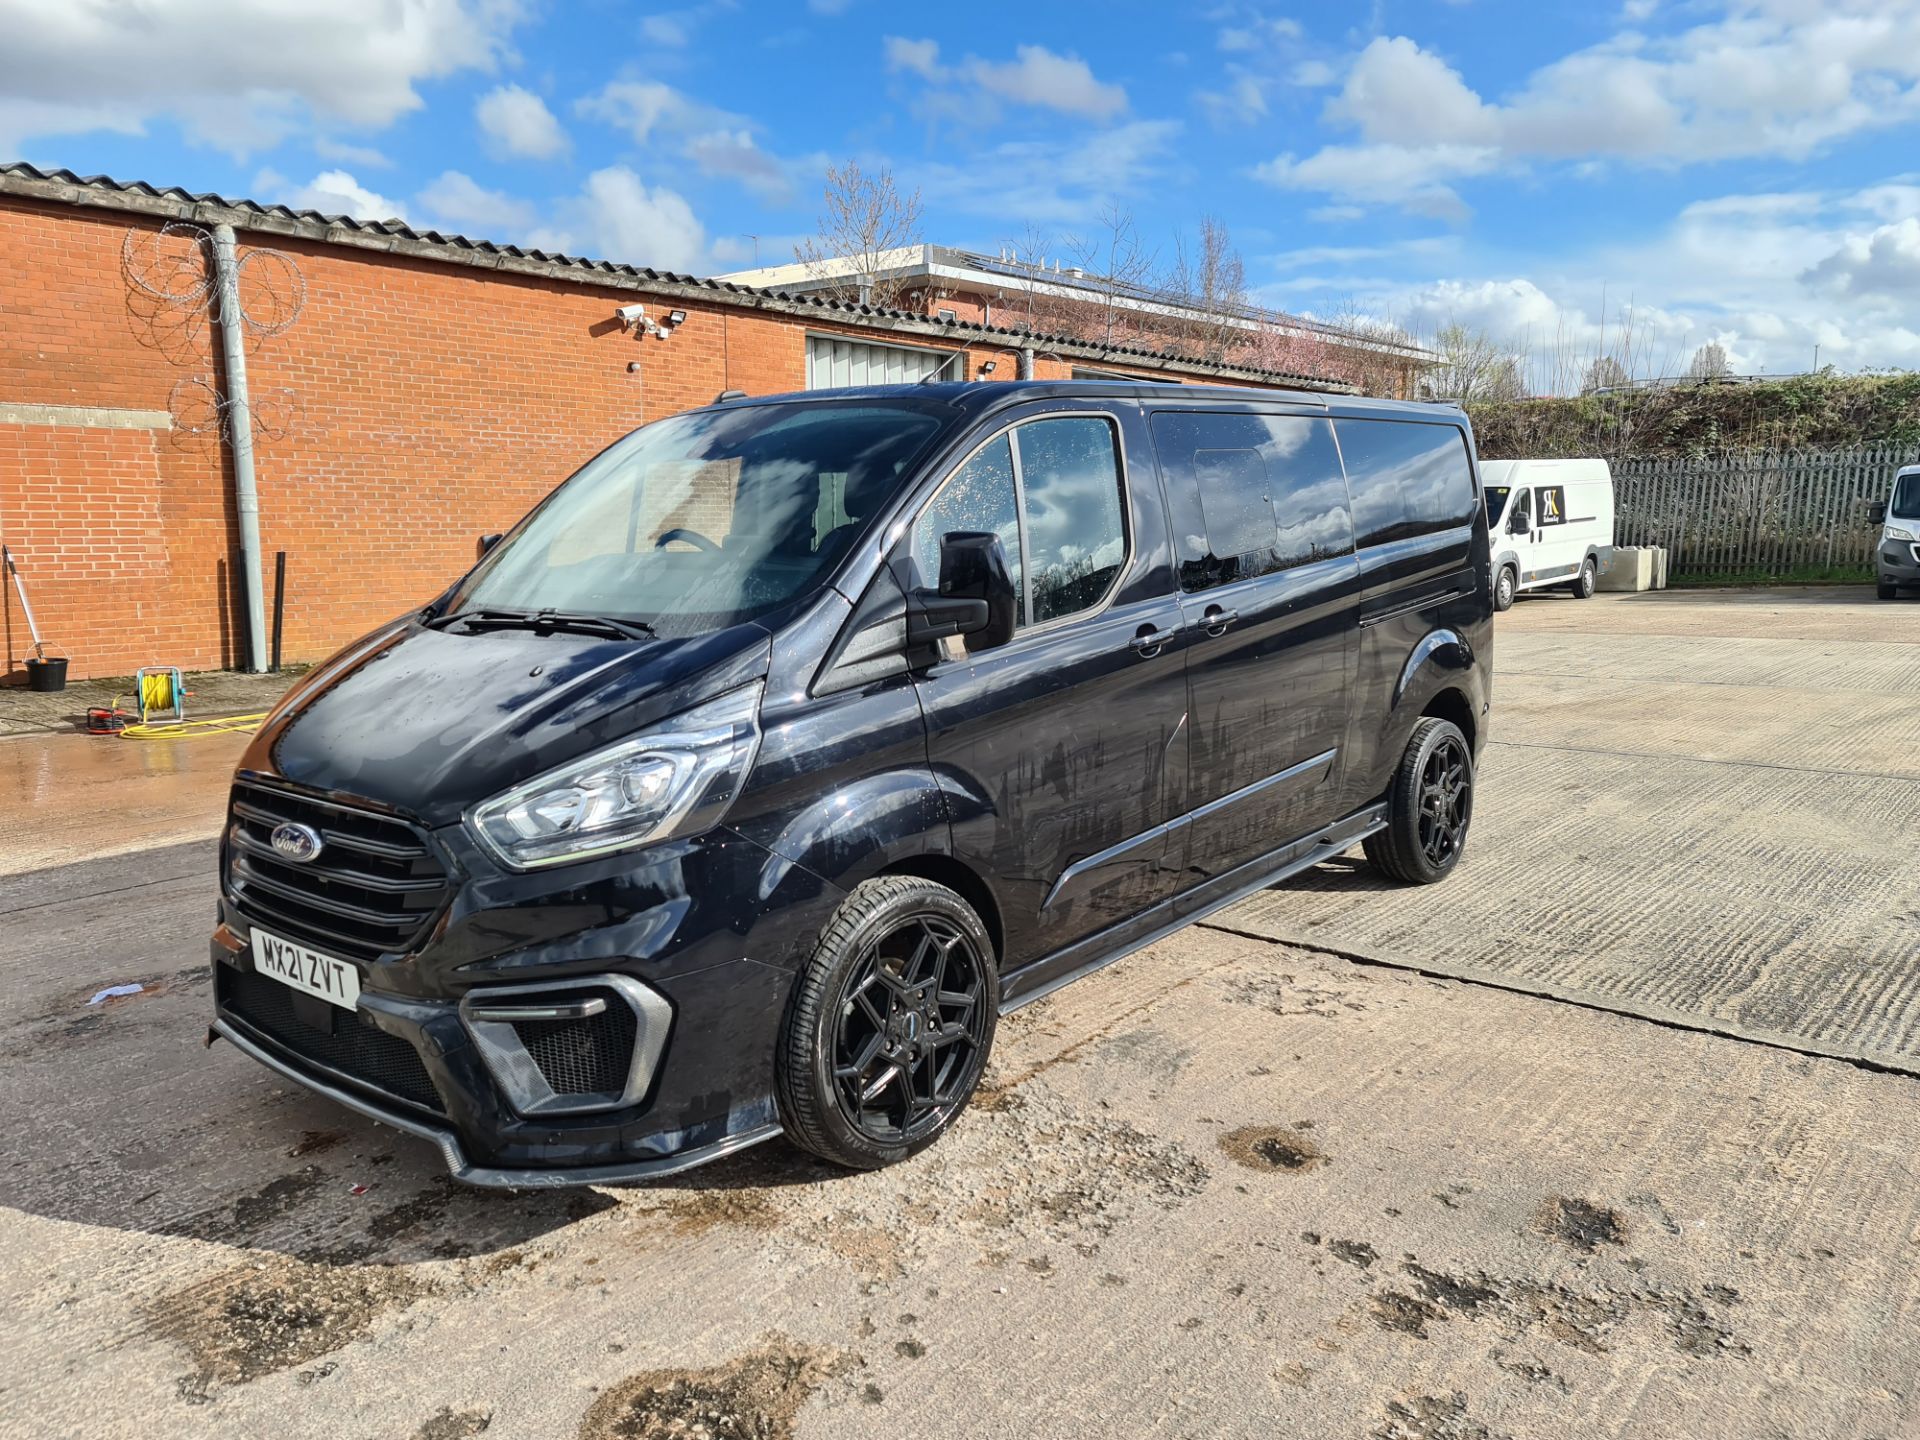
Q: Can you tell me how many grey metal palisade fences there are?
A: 1